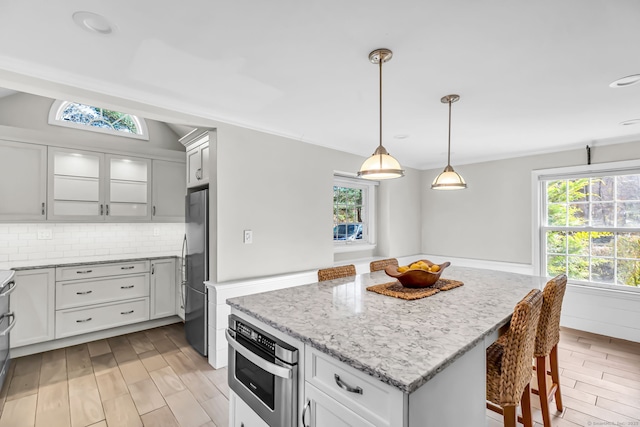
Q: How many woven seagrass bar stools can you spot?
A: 4